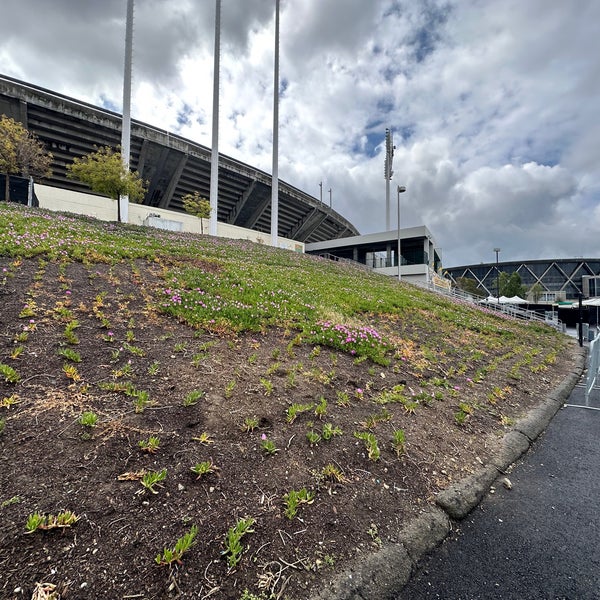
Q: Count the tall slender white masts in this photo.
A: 3